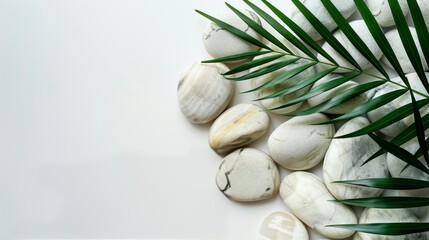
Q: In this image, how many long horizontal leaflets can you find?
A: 3